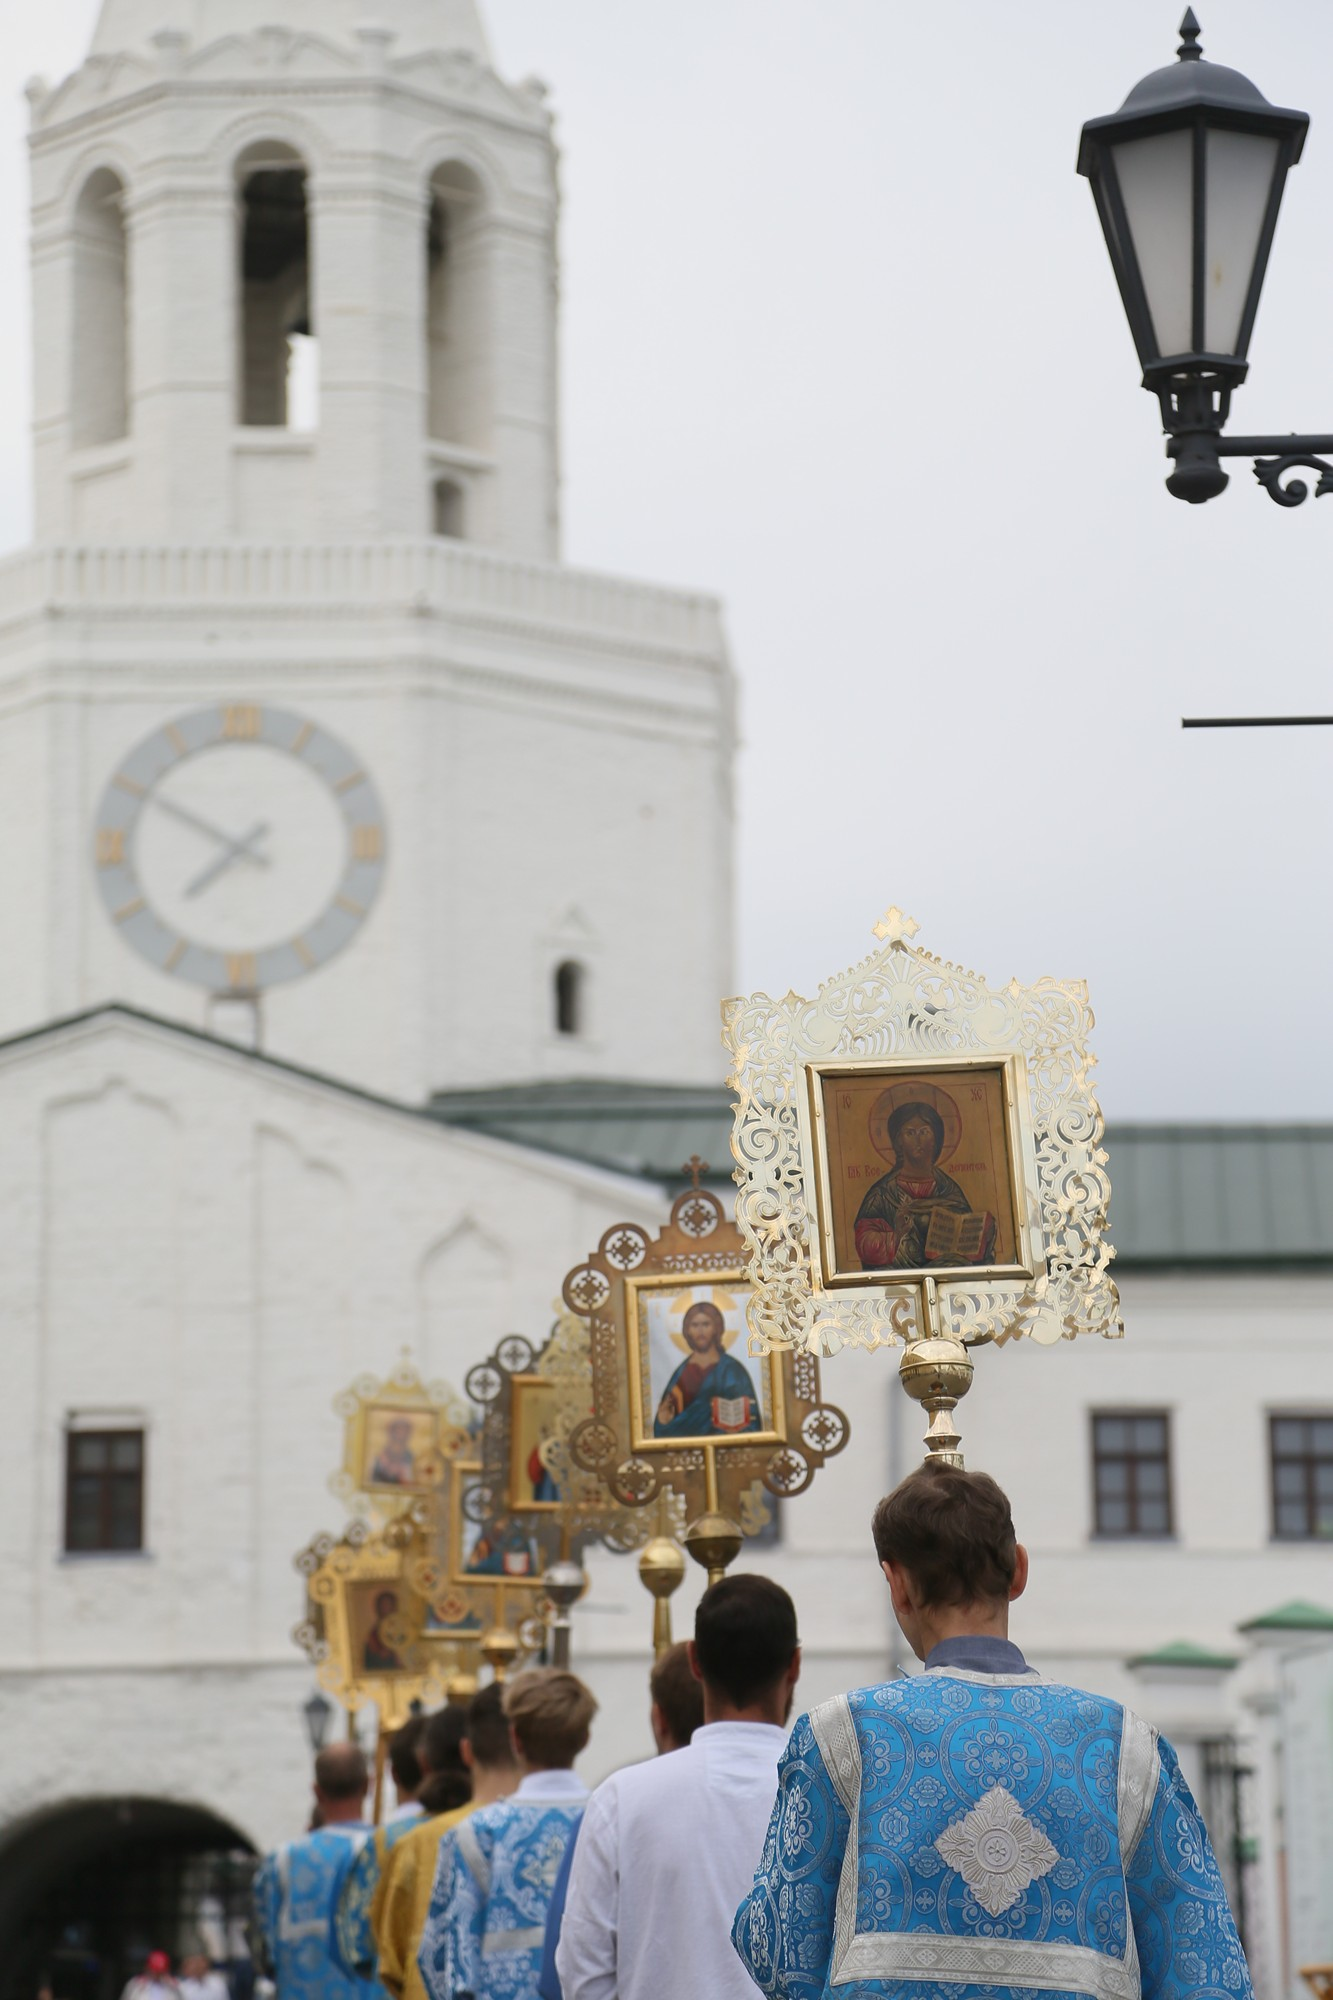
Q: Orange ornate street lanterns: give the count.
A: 0